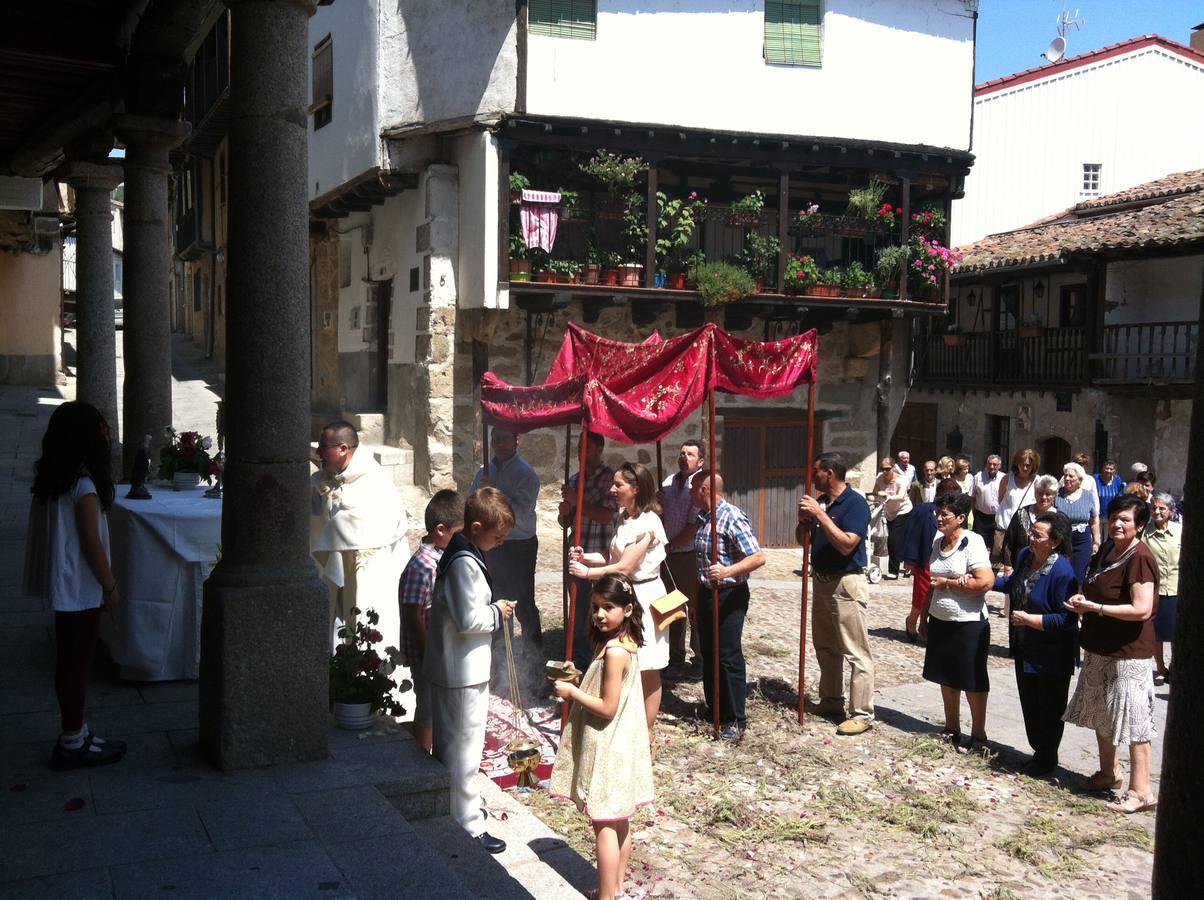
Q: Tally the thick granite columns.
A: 3